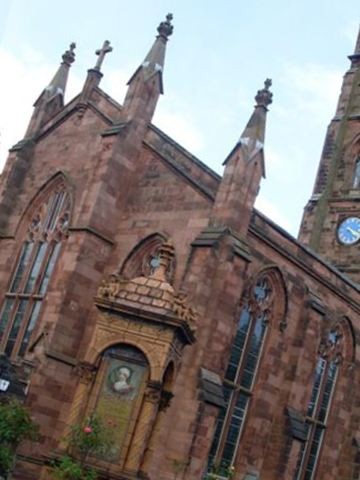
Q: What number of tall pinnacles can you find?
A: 3